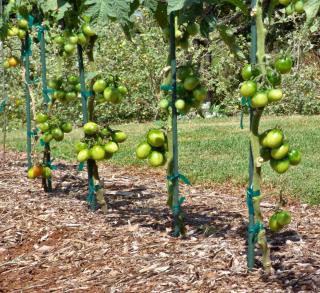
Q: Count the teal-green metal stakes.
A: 5